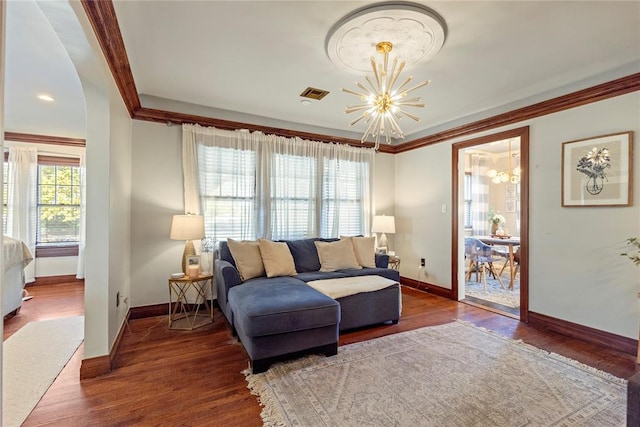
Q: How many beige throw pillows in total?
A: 4